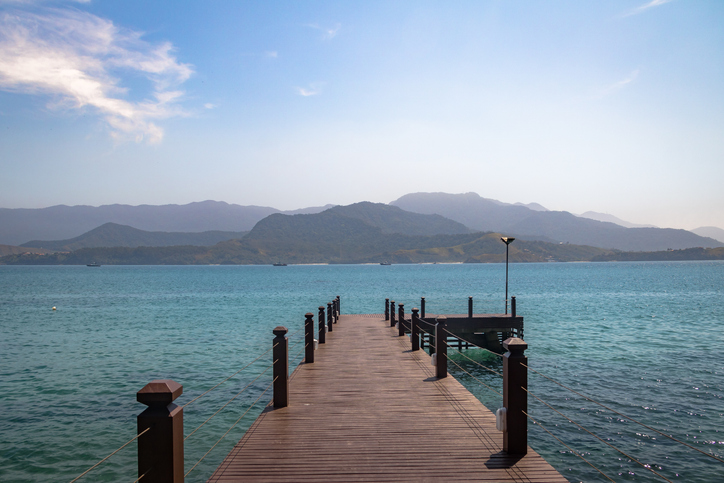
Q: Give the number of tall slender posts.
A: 1